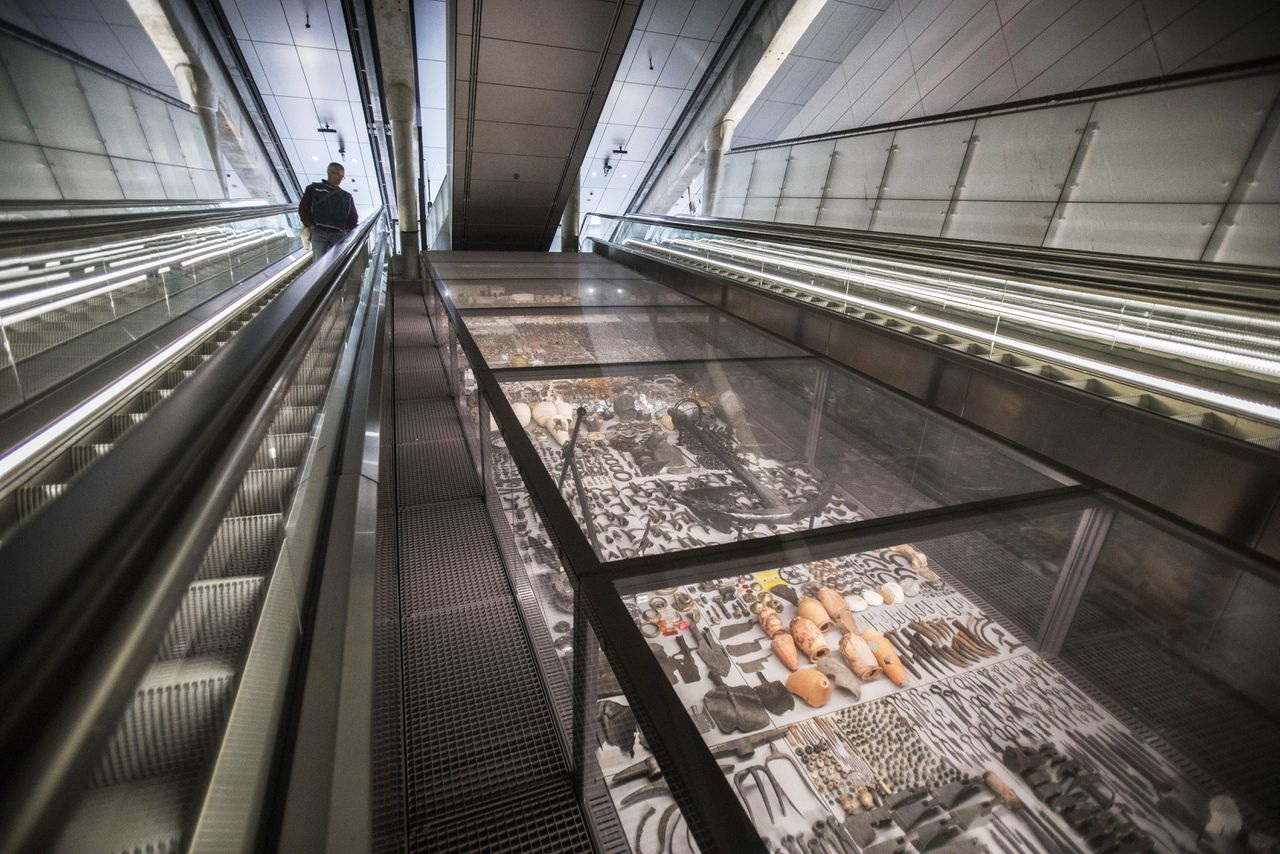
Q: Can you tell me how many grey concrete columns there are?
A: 4